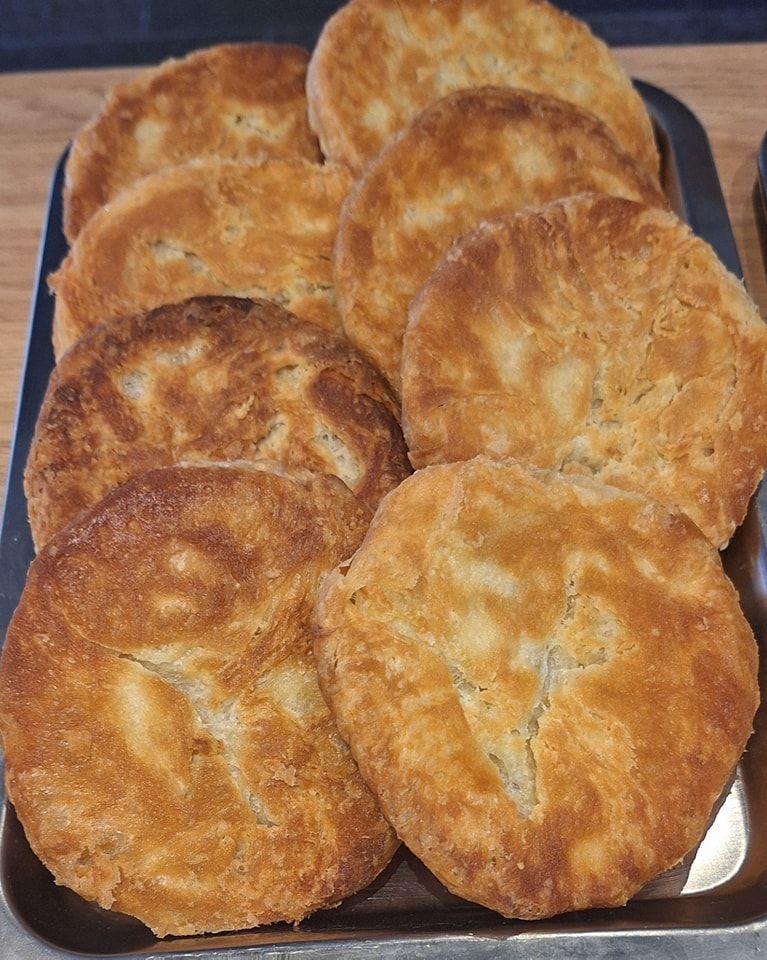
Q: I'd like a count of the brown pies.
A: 8